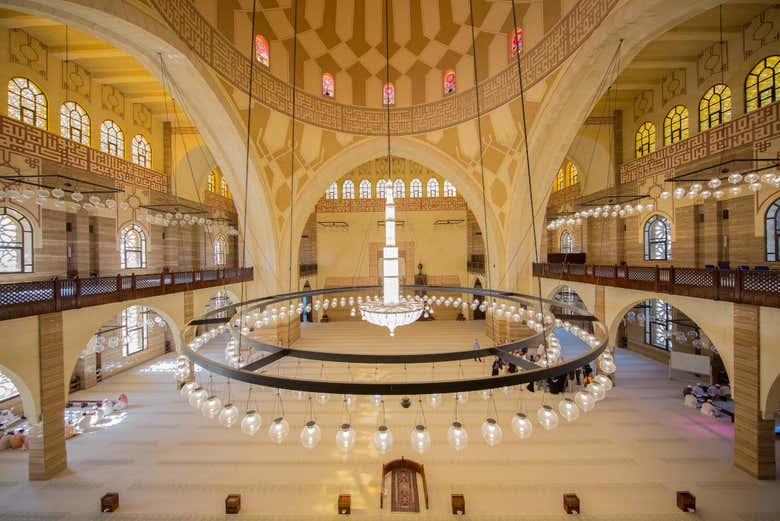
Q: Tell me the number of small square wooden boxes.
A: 6